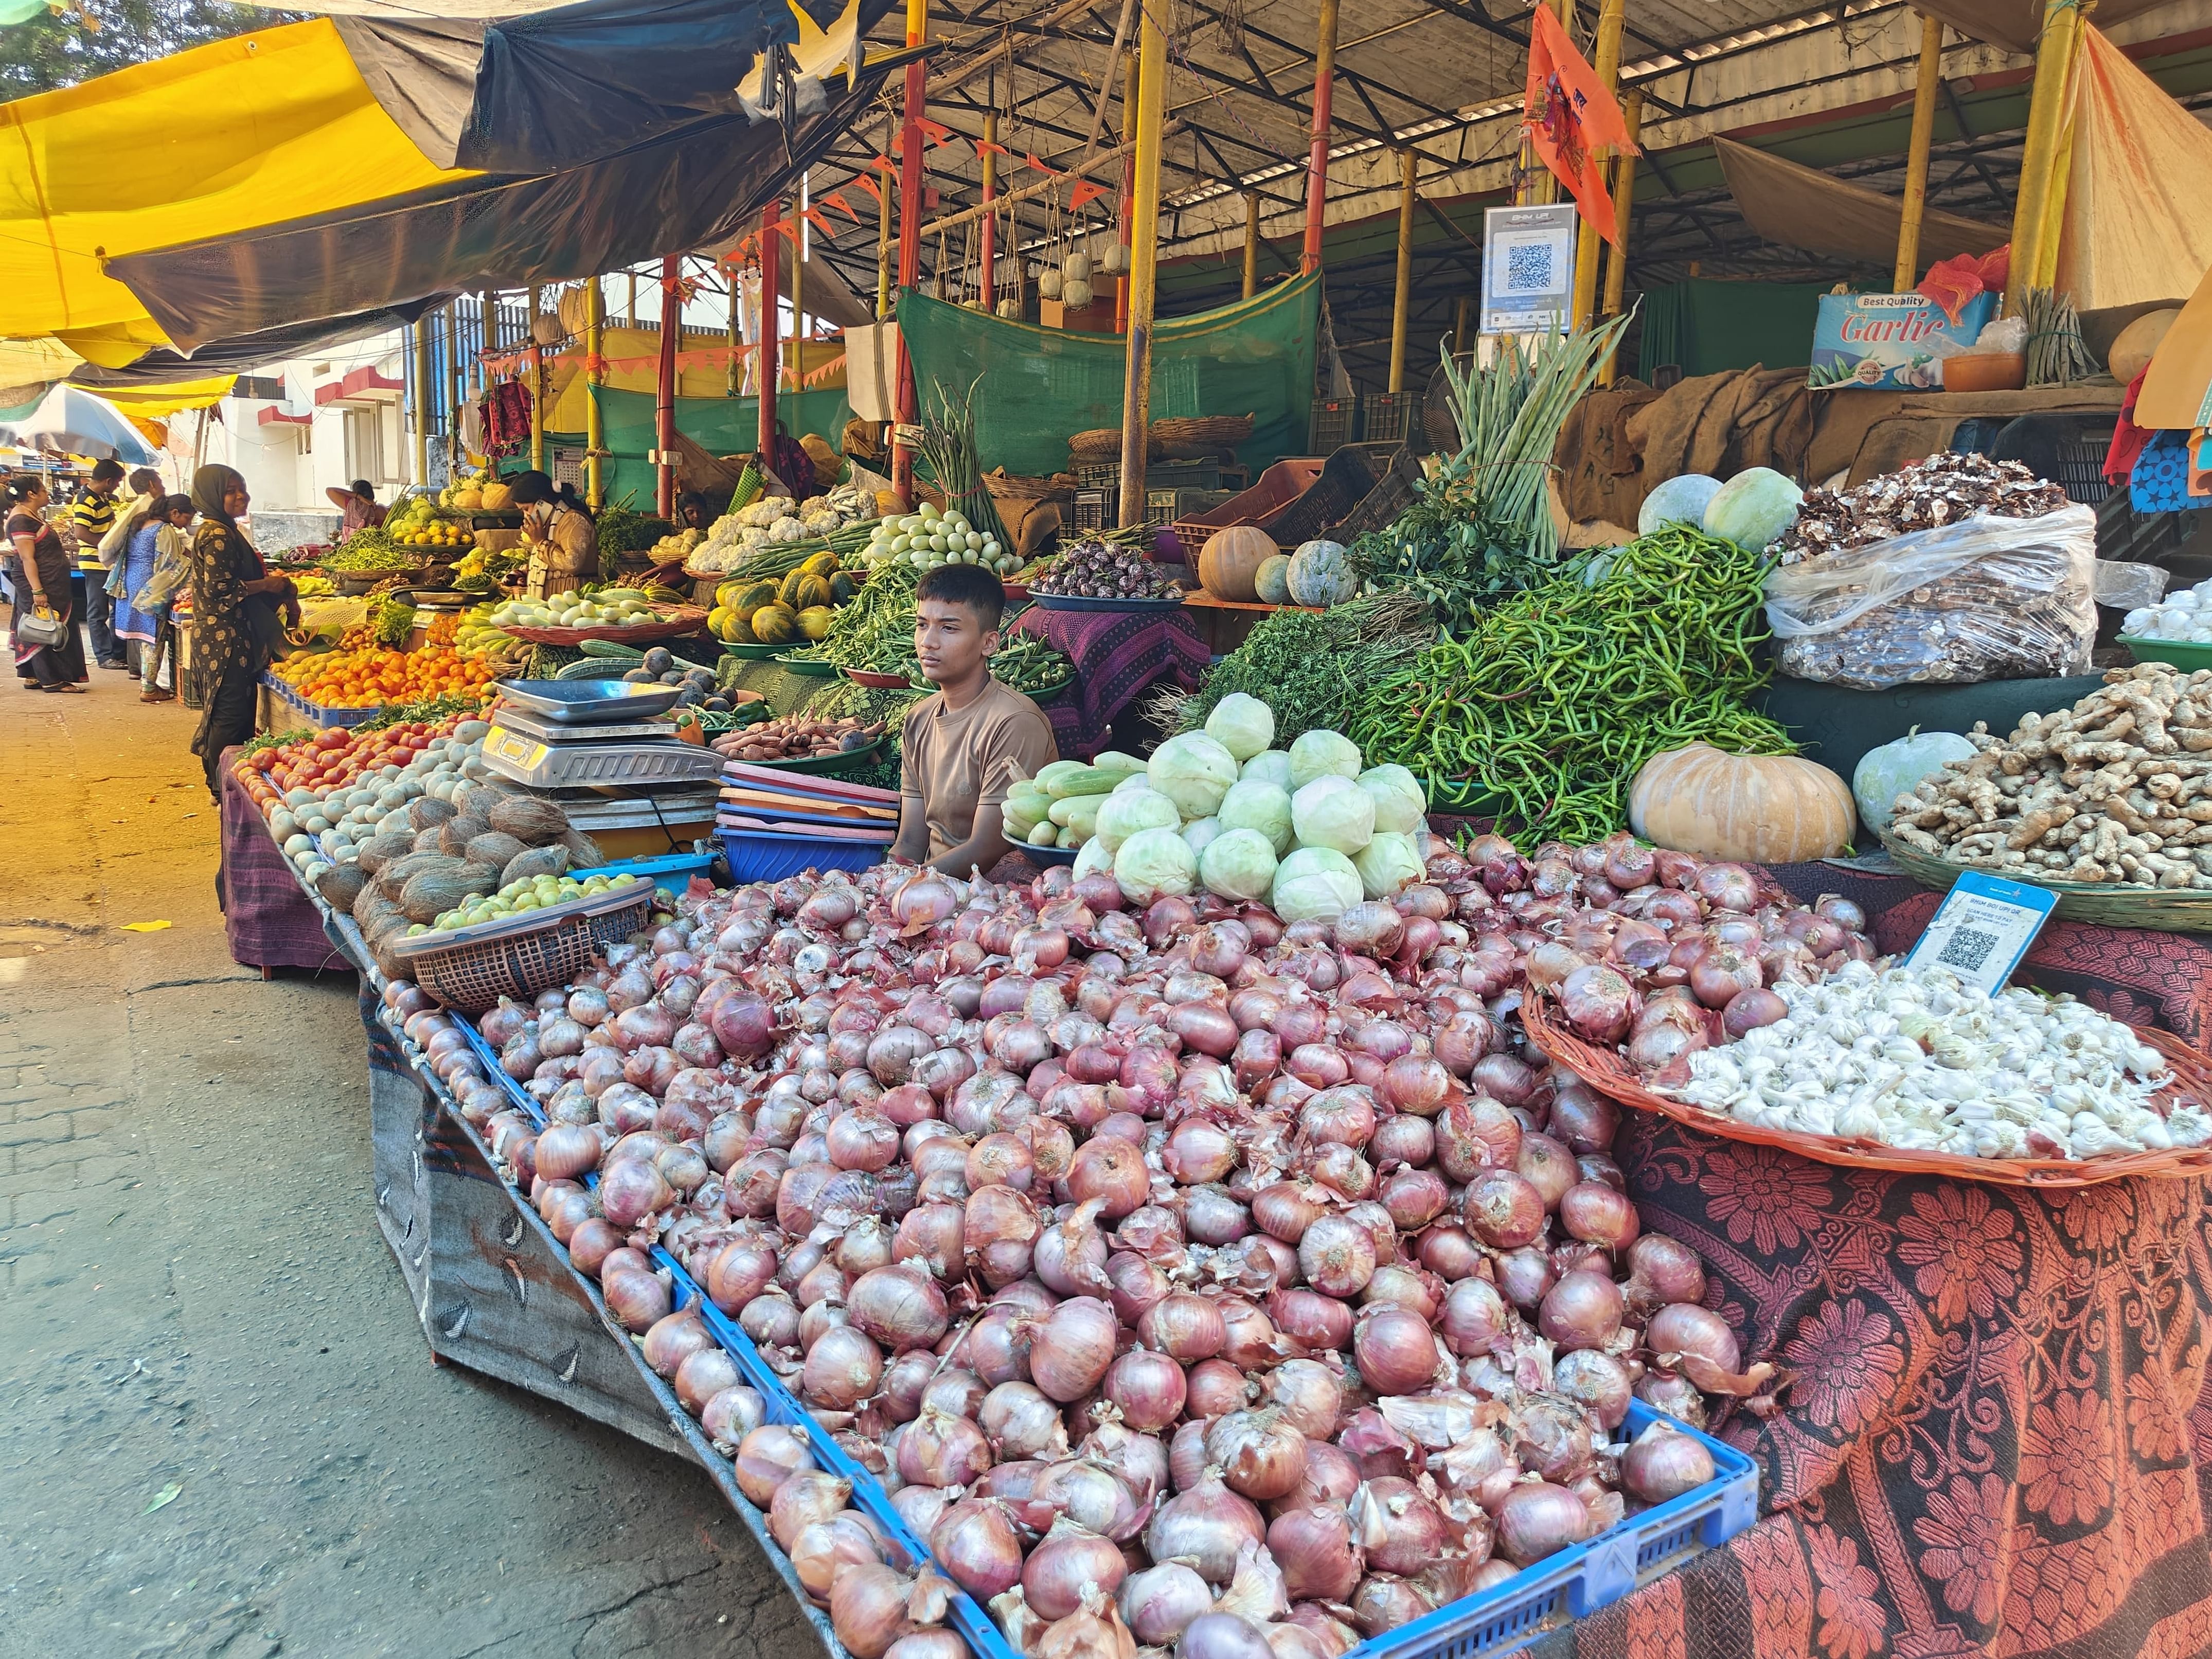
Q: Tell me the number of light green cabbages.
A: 15